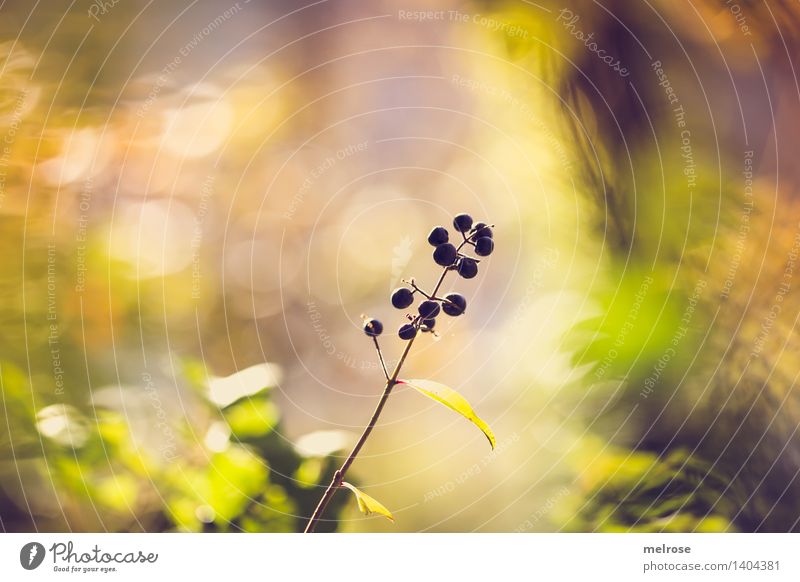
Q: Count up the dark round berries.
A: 12